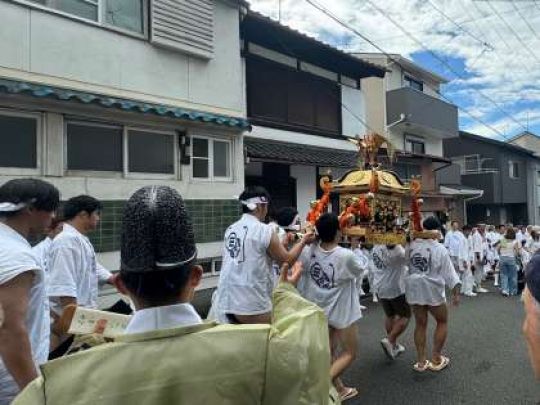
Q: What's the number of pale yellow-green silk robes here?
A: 1